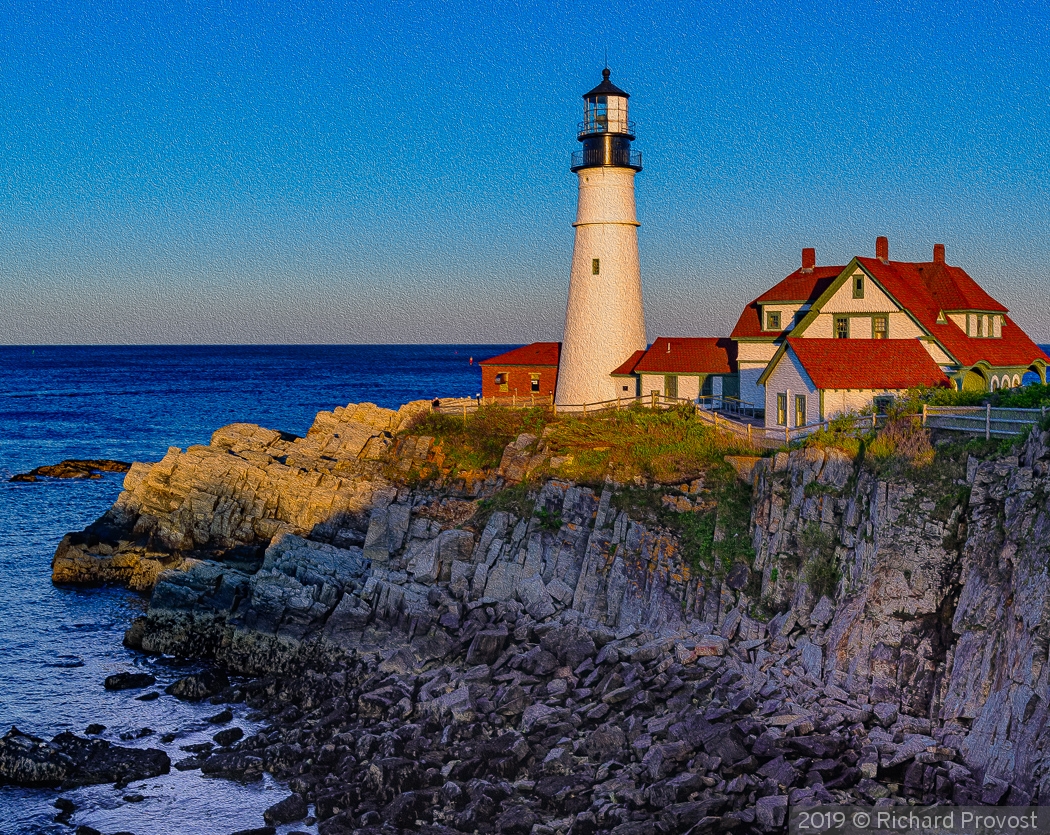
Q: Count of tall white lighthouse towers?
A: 1